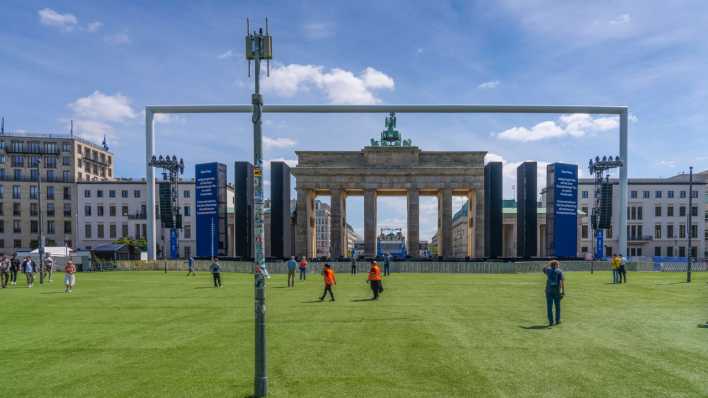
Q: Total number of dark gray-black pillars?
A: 4